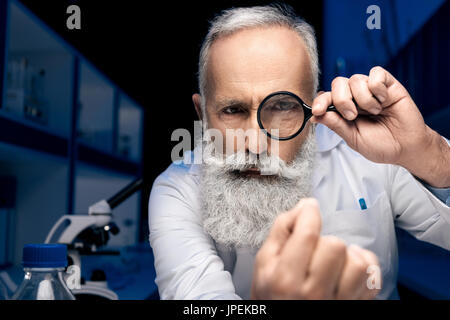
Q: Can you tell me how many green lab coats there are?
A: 0